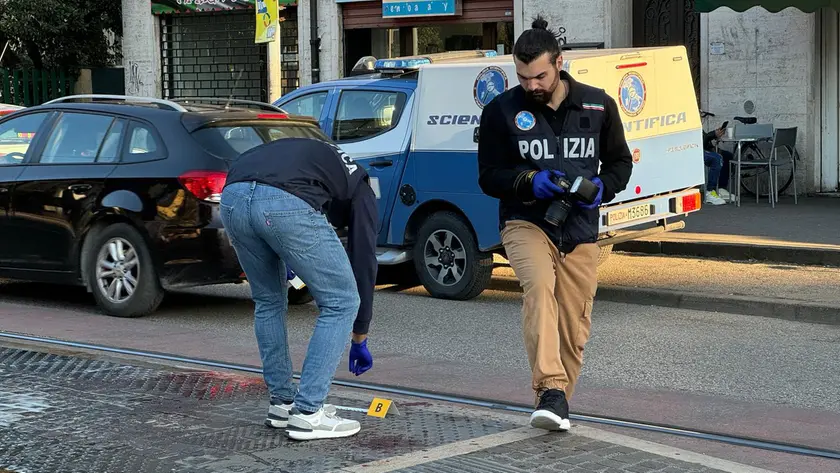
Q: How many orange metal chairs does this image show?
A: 0